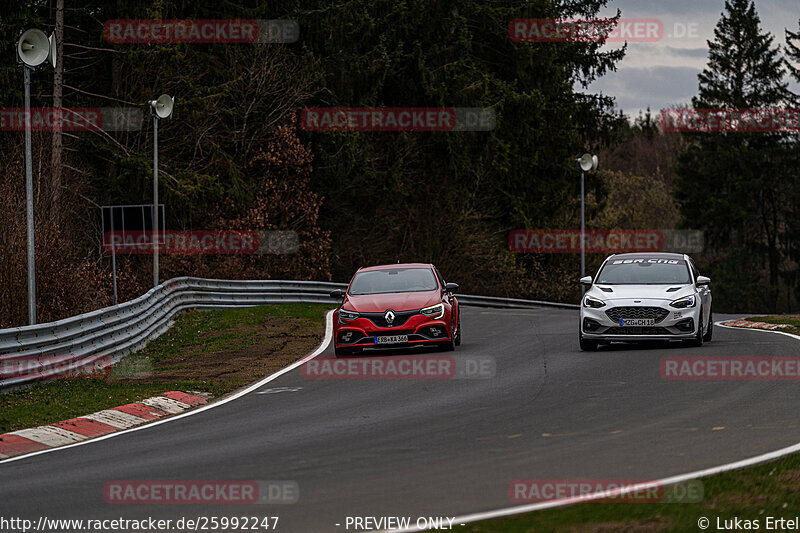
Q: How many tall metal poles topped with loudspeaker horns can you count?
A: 3